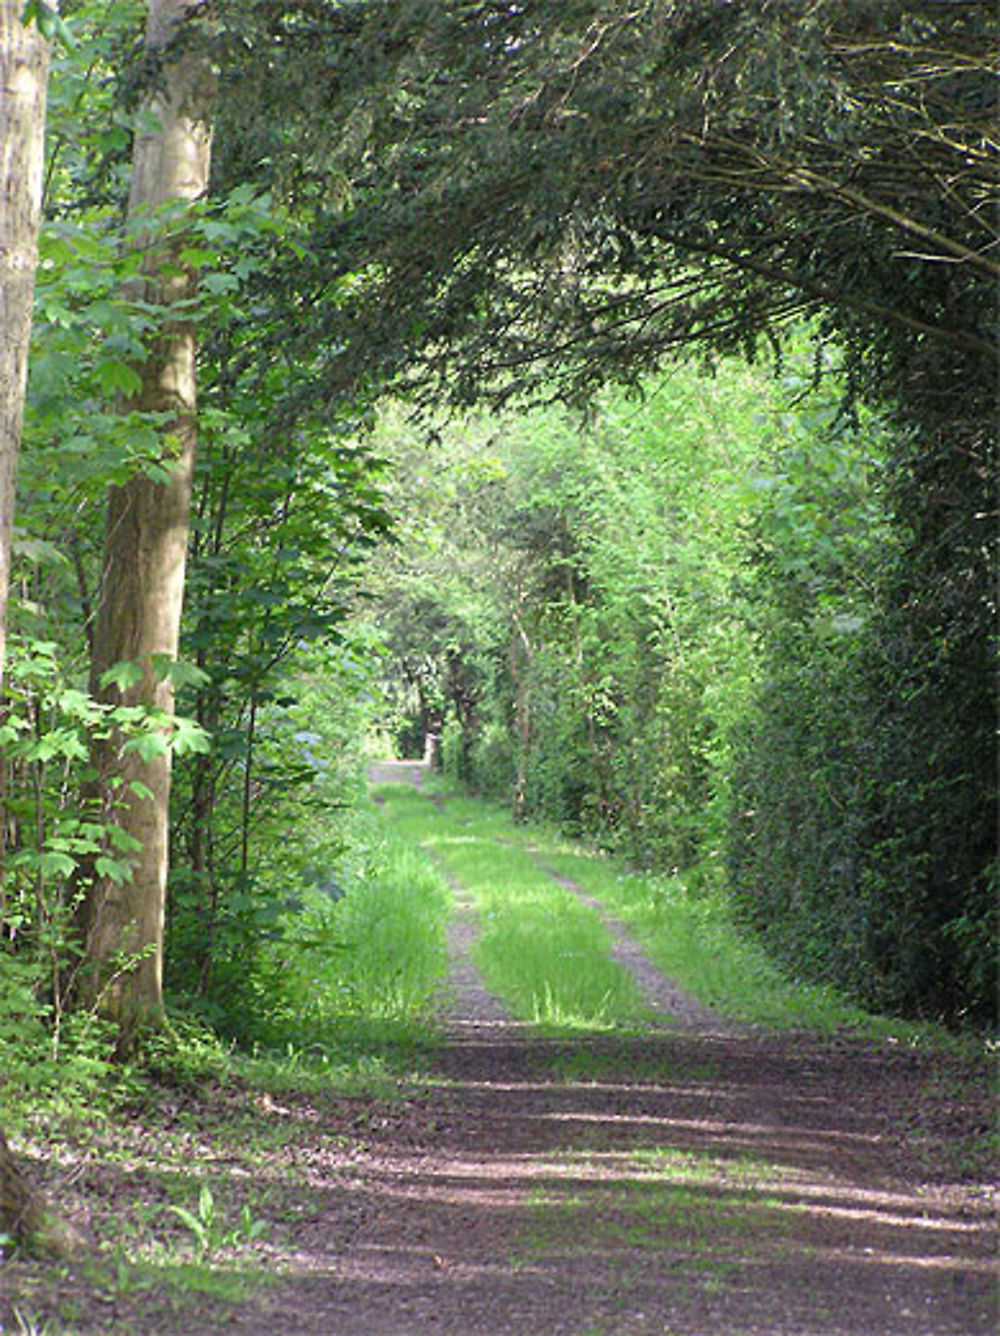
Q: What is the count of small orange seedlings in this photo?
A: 0